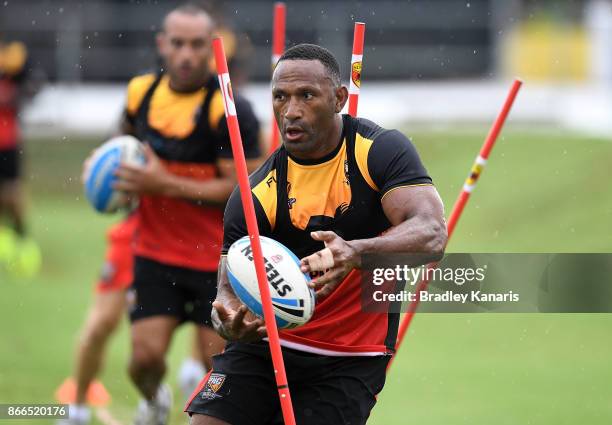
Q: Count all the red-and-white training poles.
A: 4